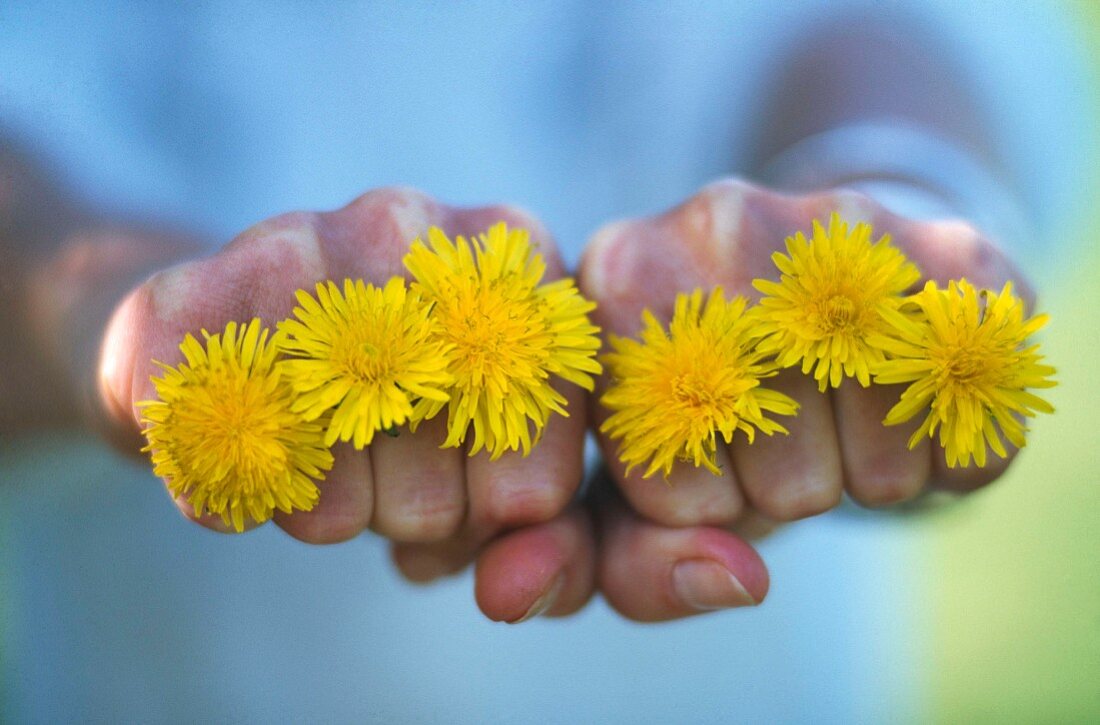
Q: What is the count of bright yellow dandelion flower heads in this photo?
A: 6